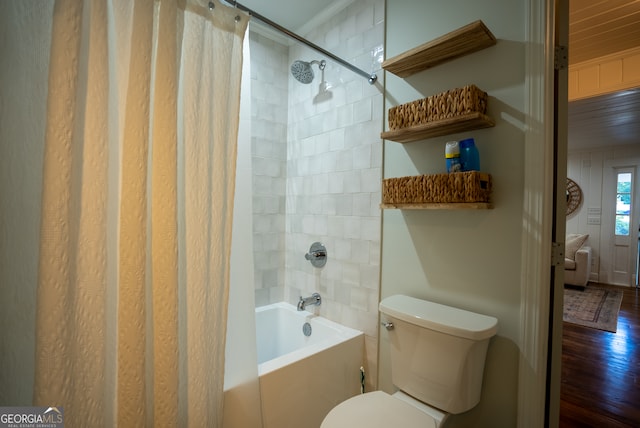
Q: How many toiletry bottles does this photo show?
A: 2